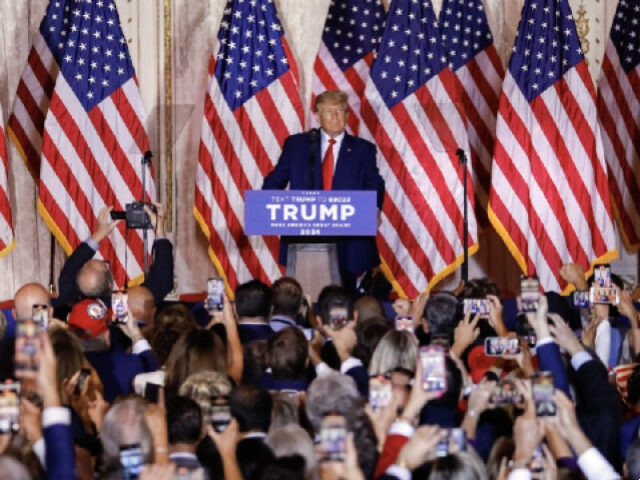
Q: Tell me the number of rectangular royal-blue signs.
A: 1